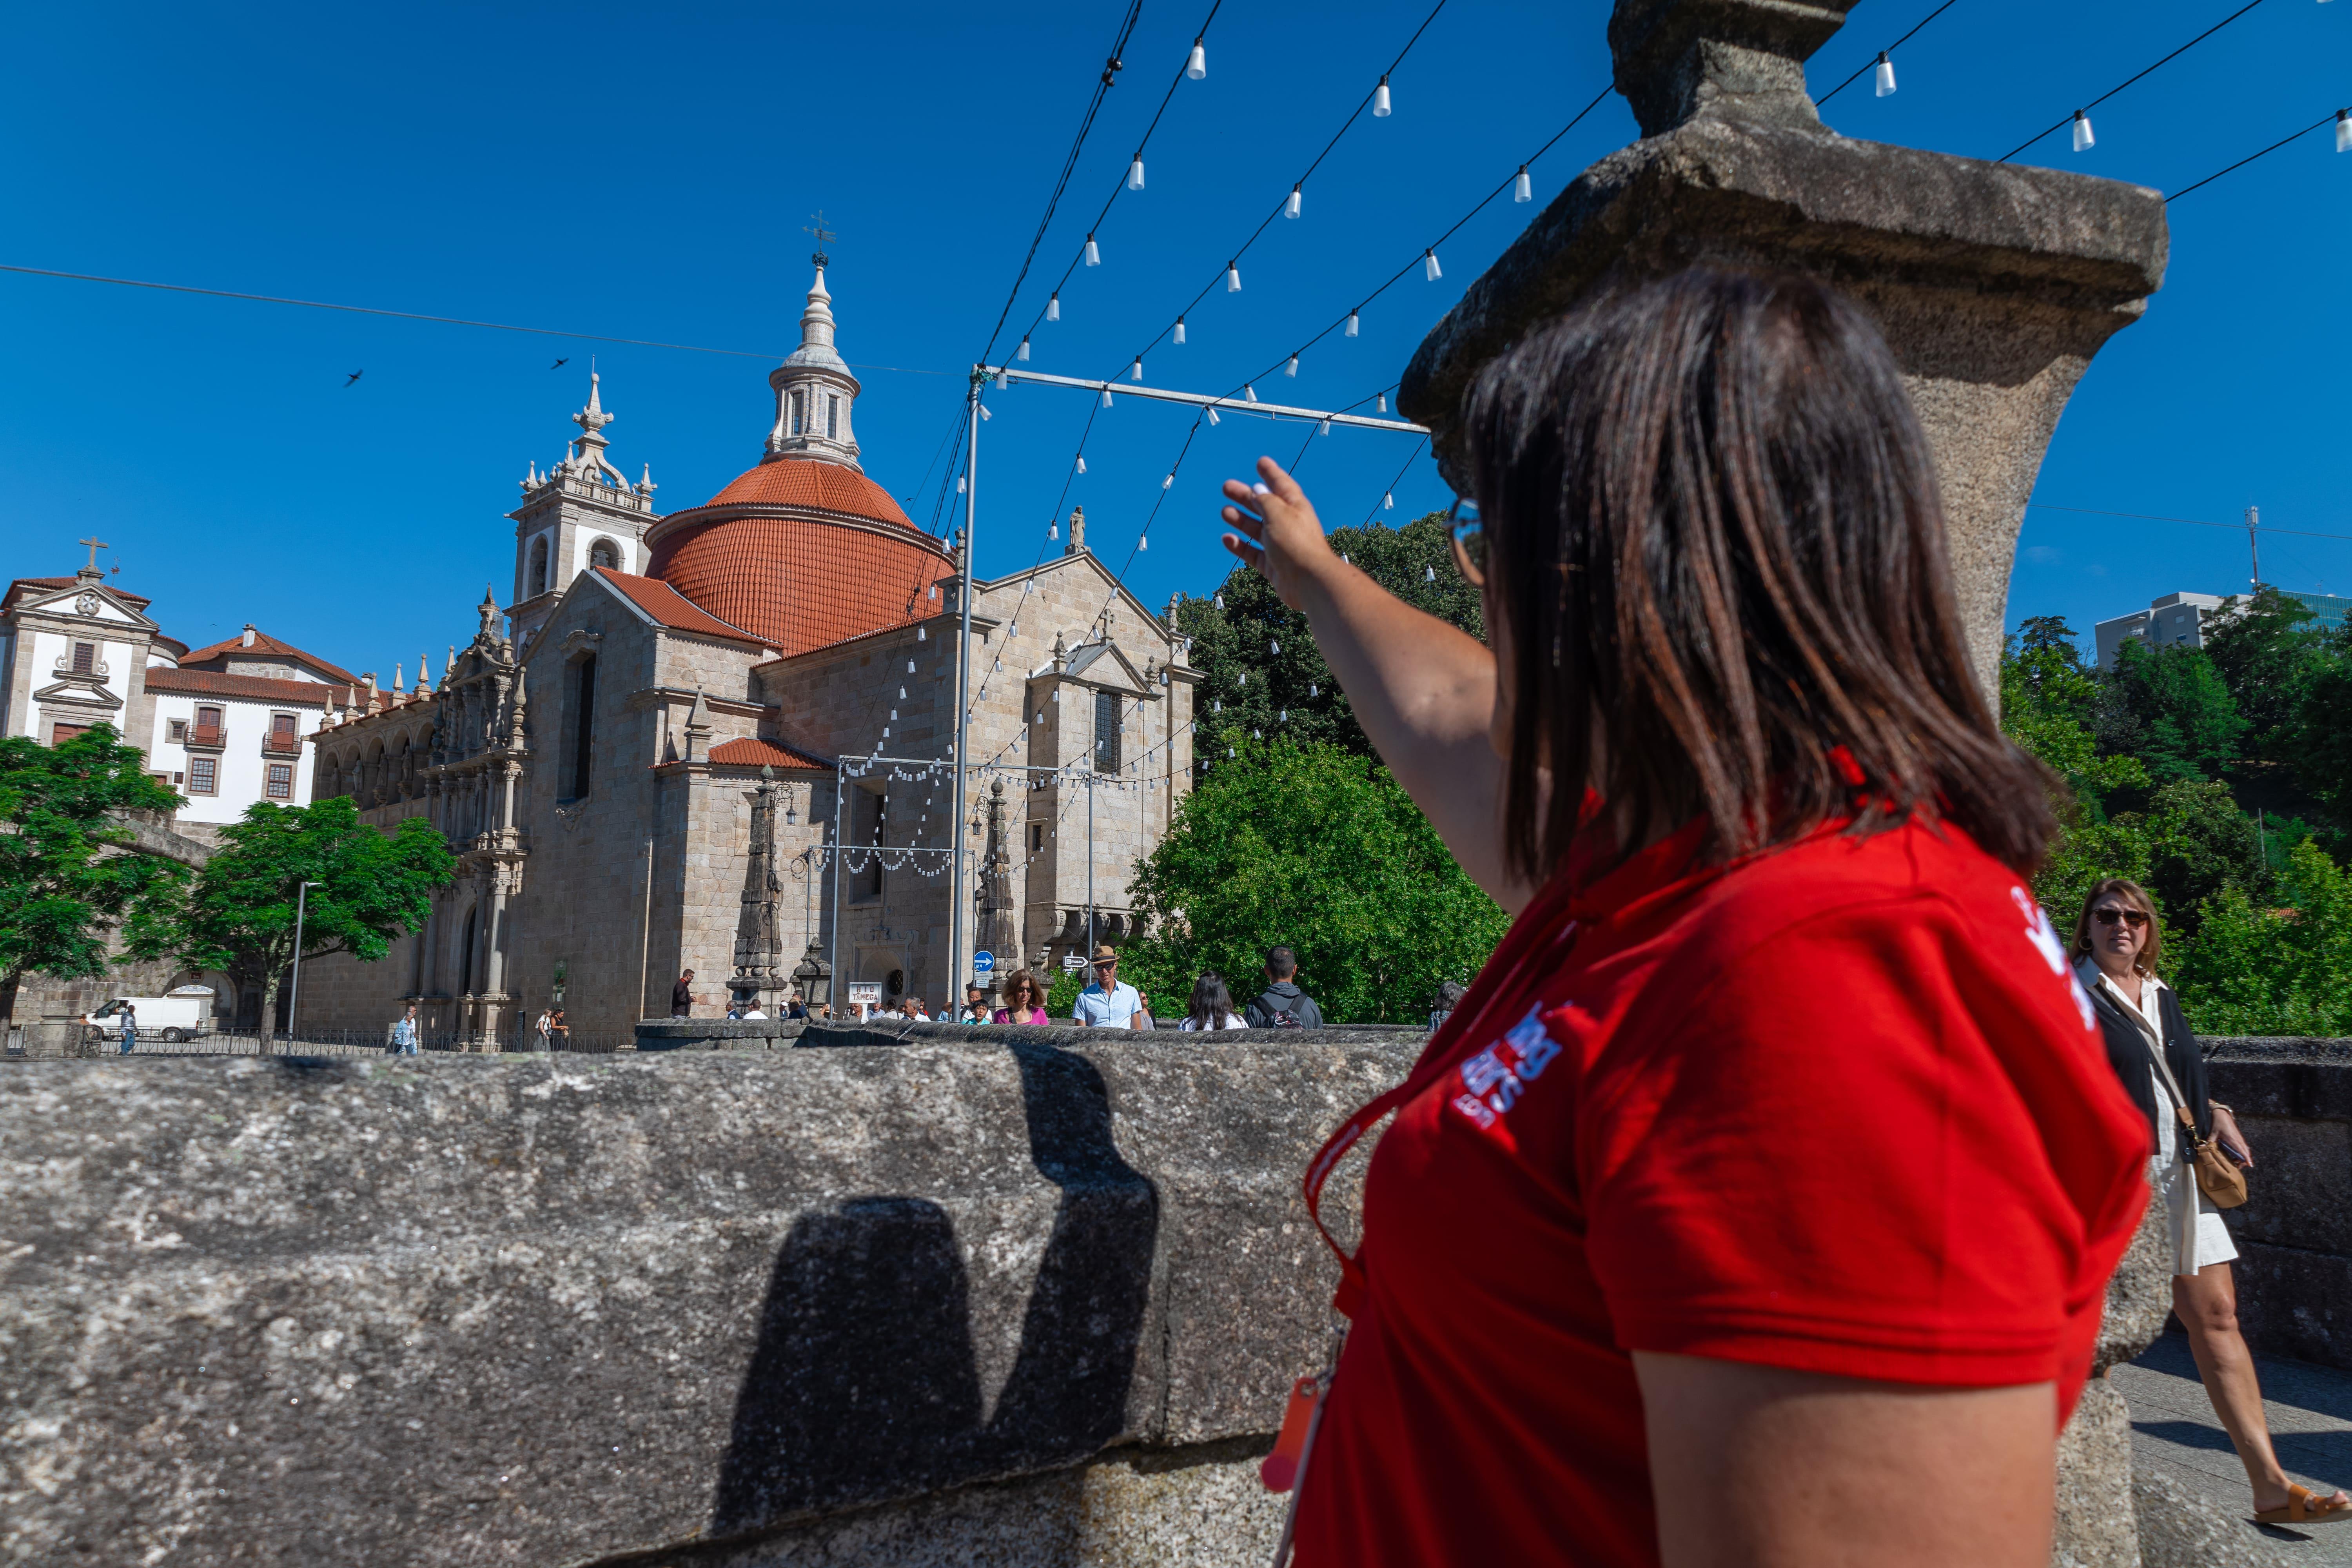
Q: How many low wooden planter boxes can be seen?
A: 0